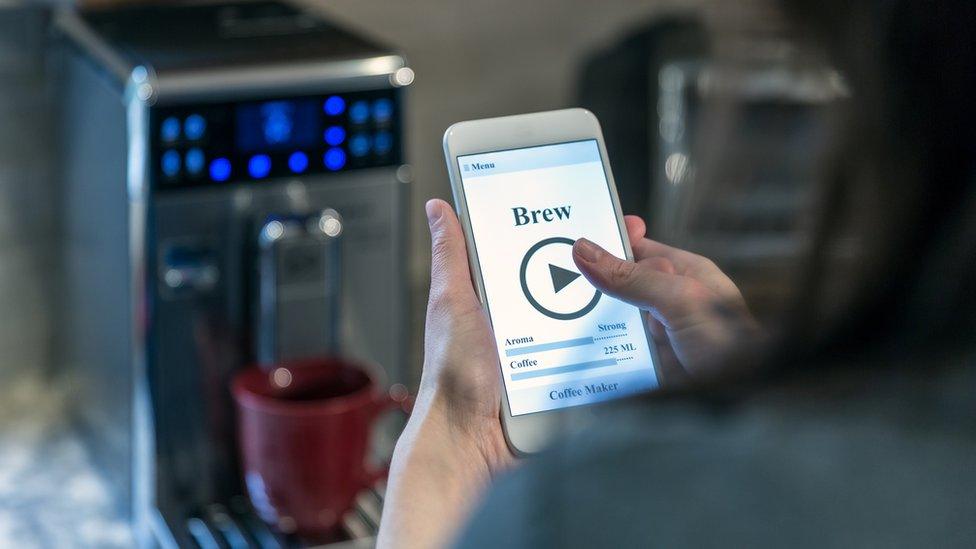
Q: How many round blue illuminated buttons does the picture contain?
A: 14